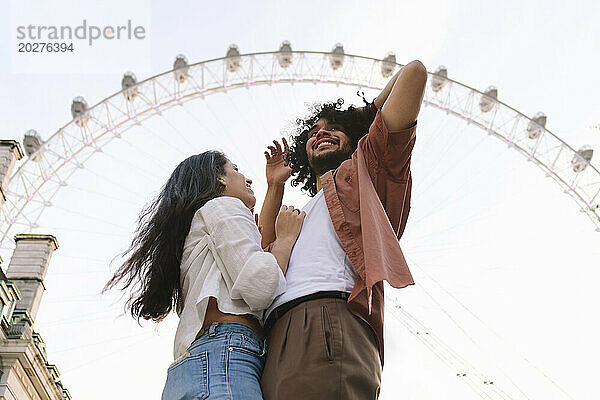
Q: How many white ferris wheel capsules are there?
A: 12